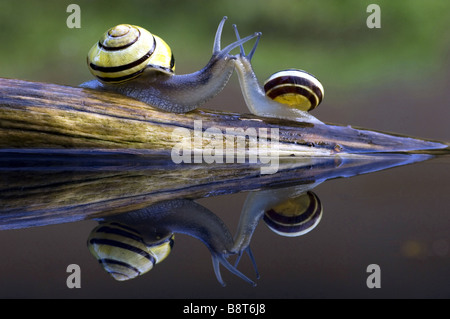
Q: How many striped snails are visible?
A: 2